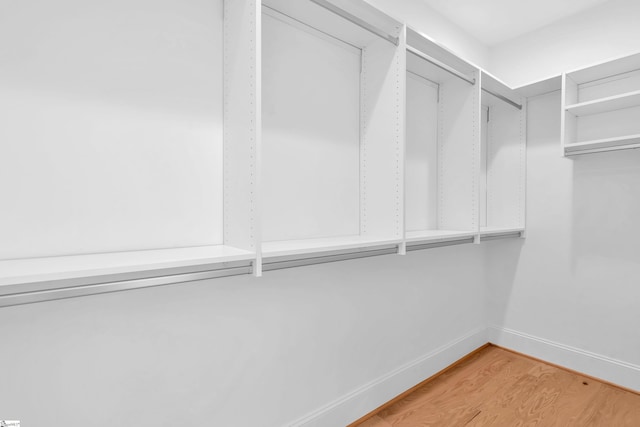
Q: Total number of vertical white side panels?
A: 5